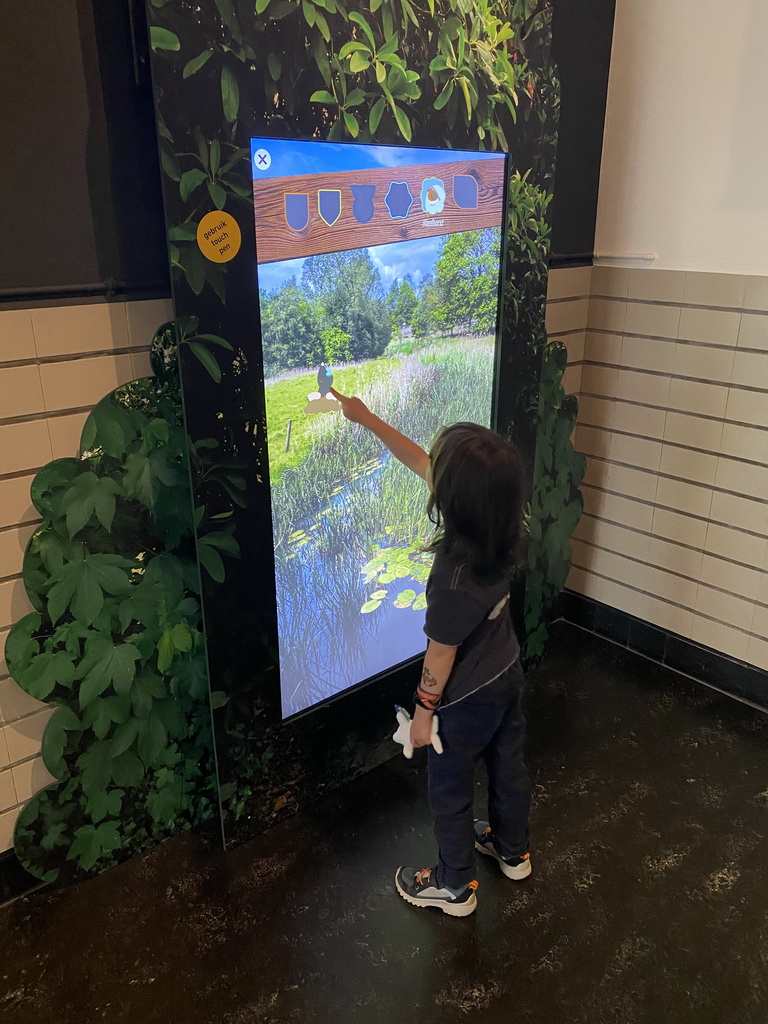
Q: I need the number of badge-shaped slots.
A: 6